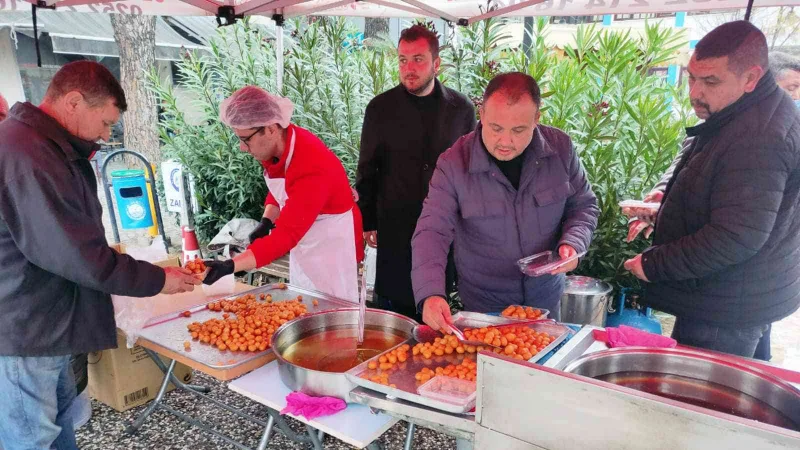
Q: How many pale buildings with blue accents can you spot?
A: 1